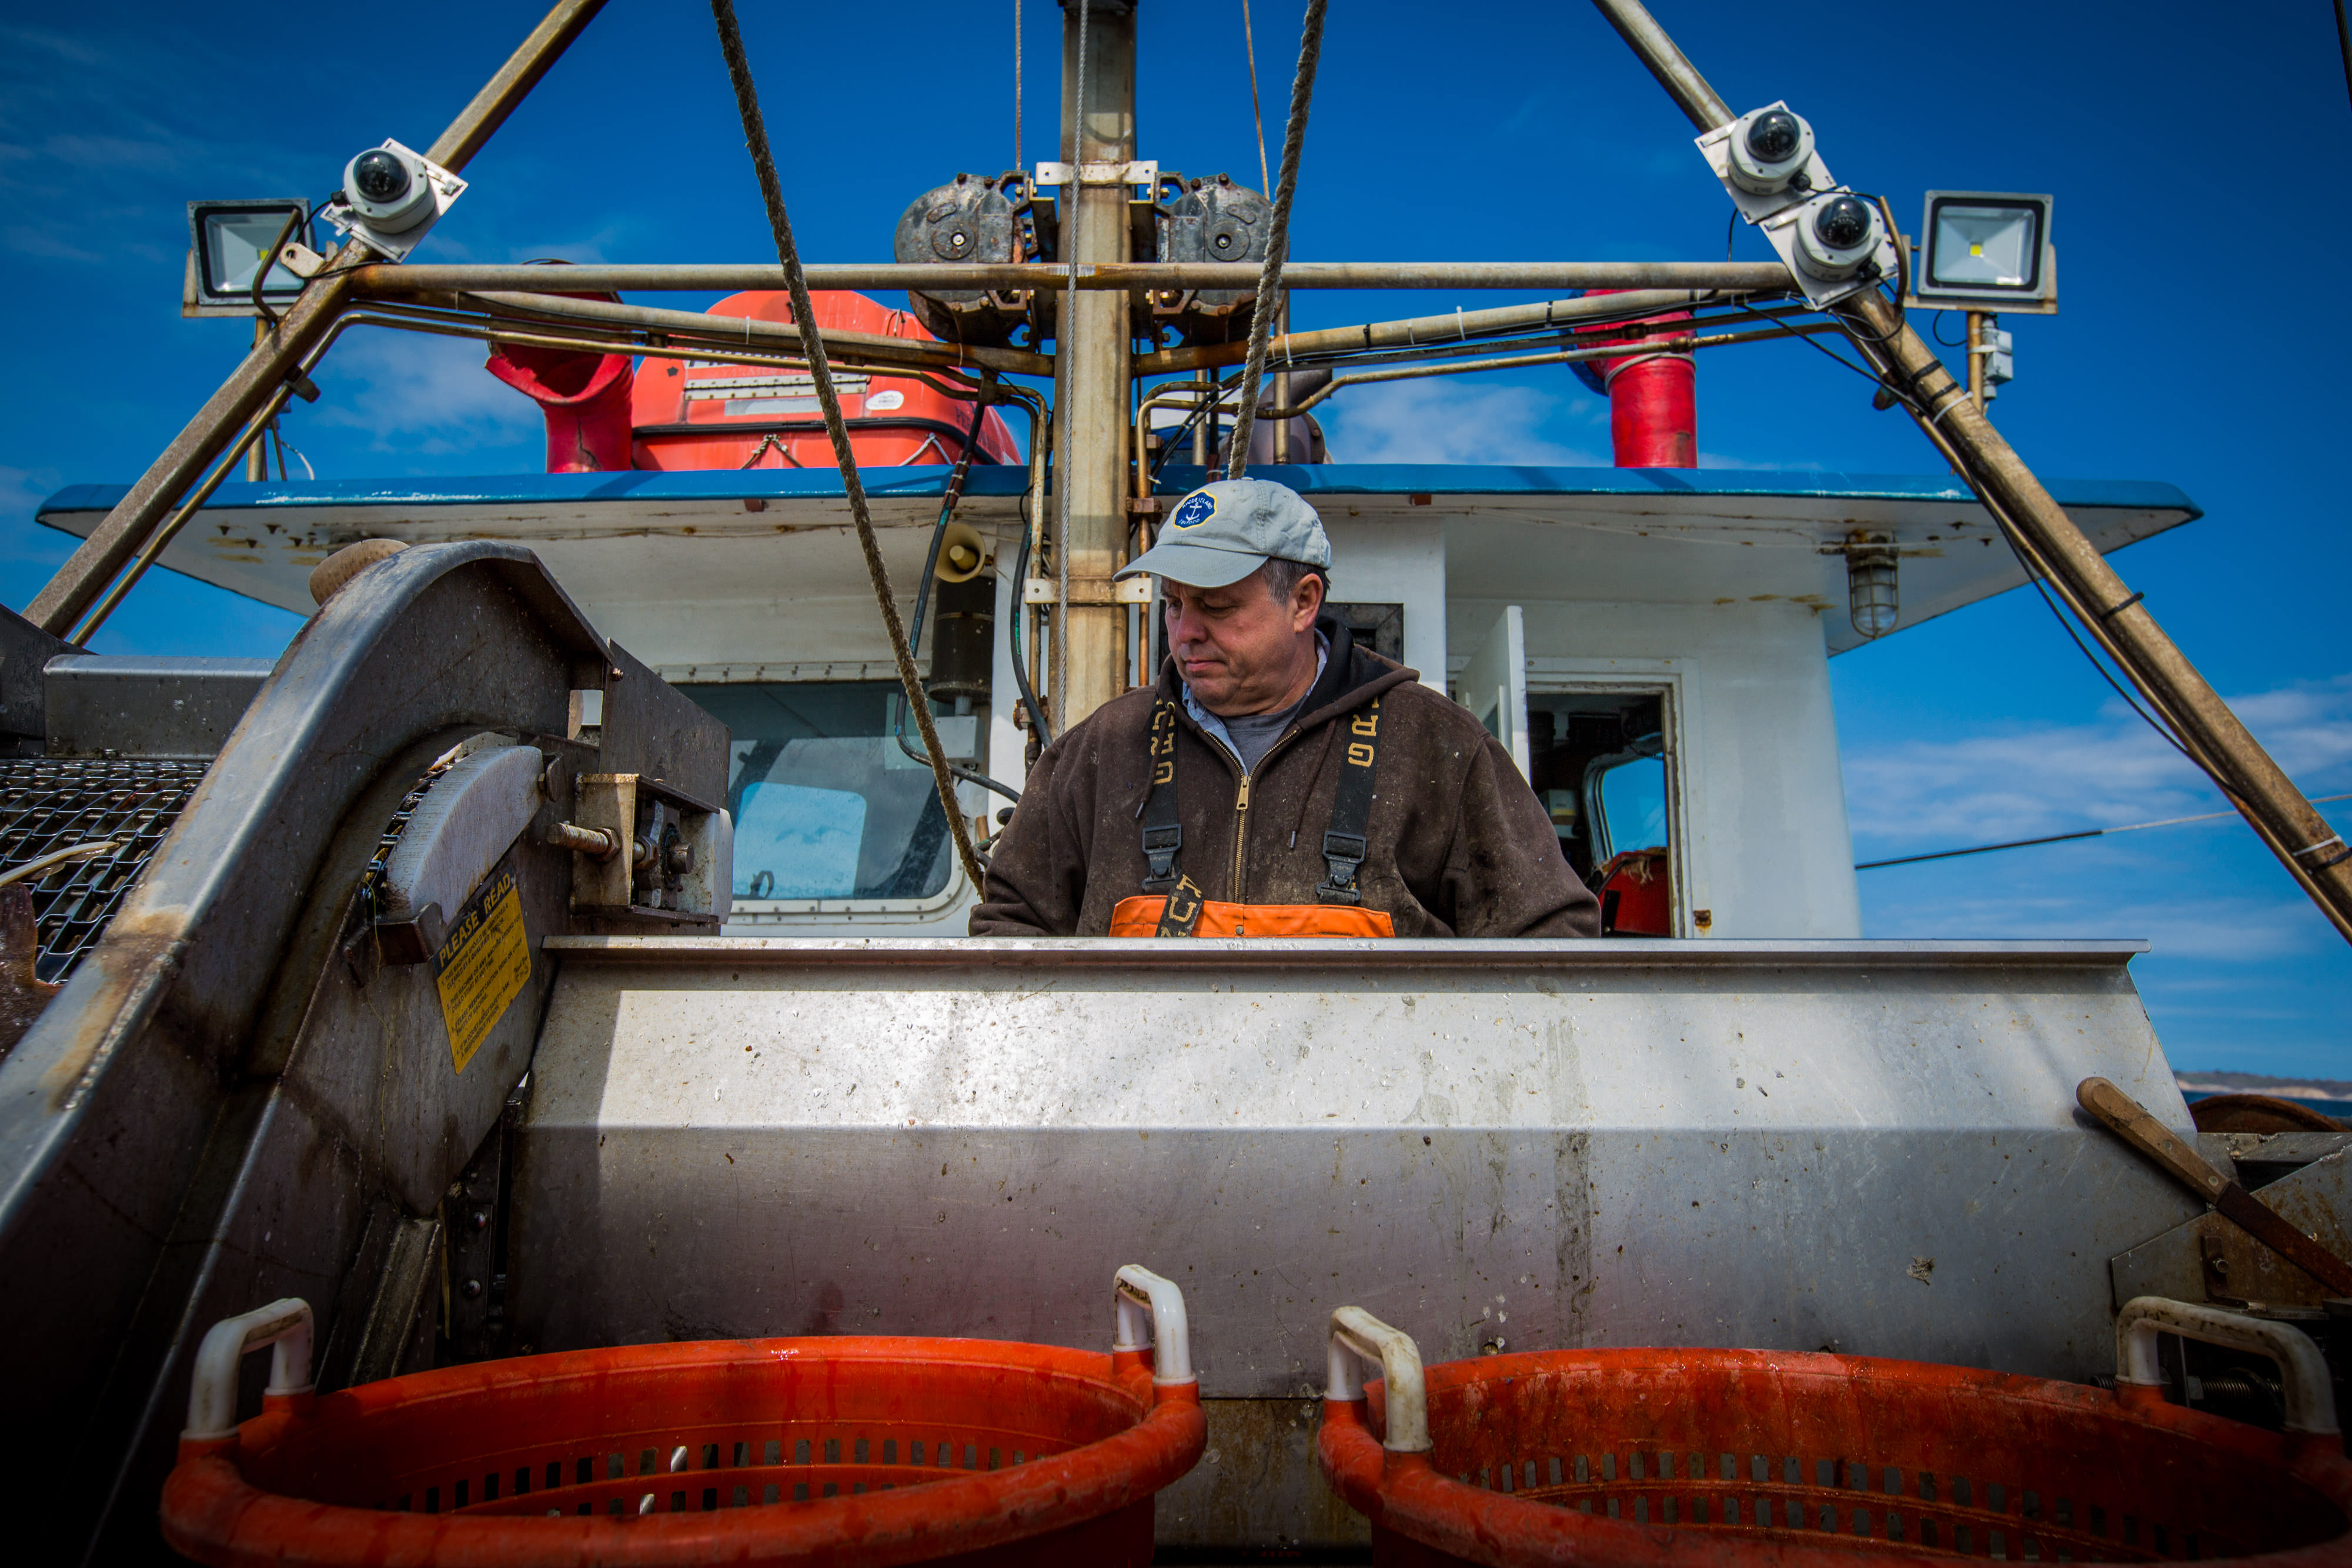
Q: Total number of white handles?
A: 4